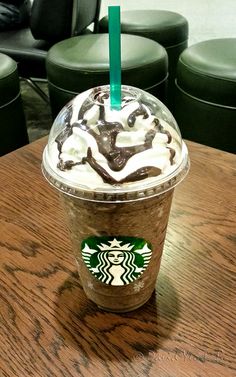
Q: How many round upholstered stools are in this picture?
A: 4